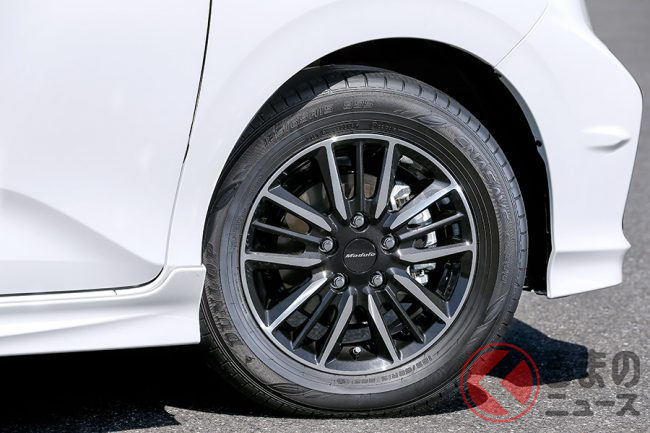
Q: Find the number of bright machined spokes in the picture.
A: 10